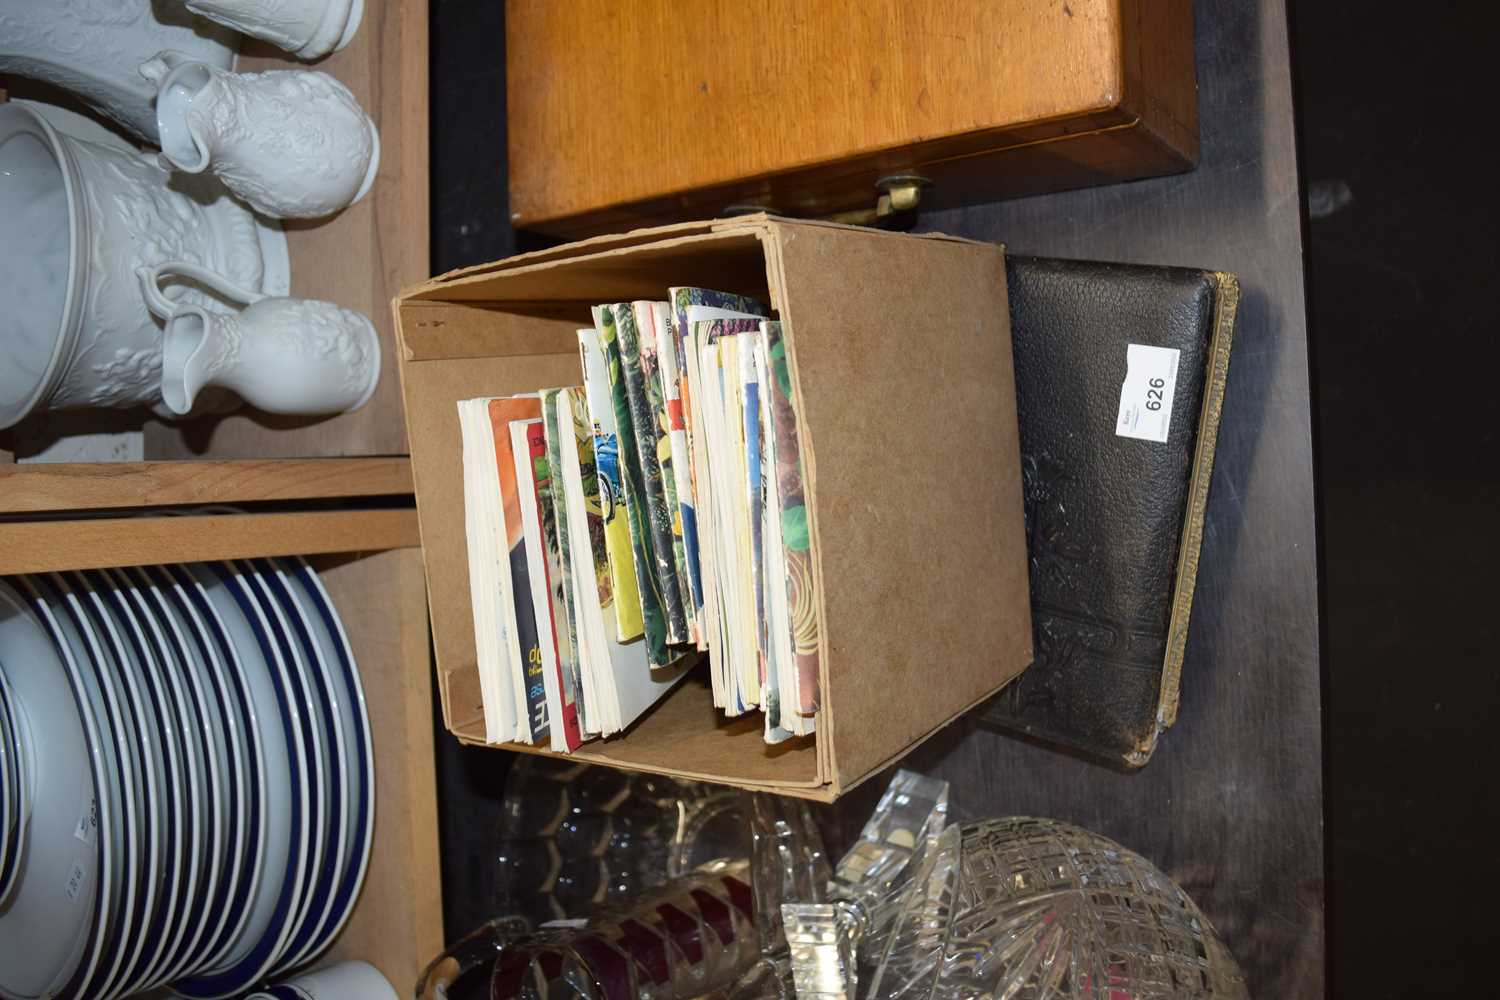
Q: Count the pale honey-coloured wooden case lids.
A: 1